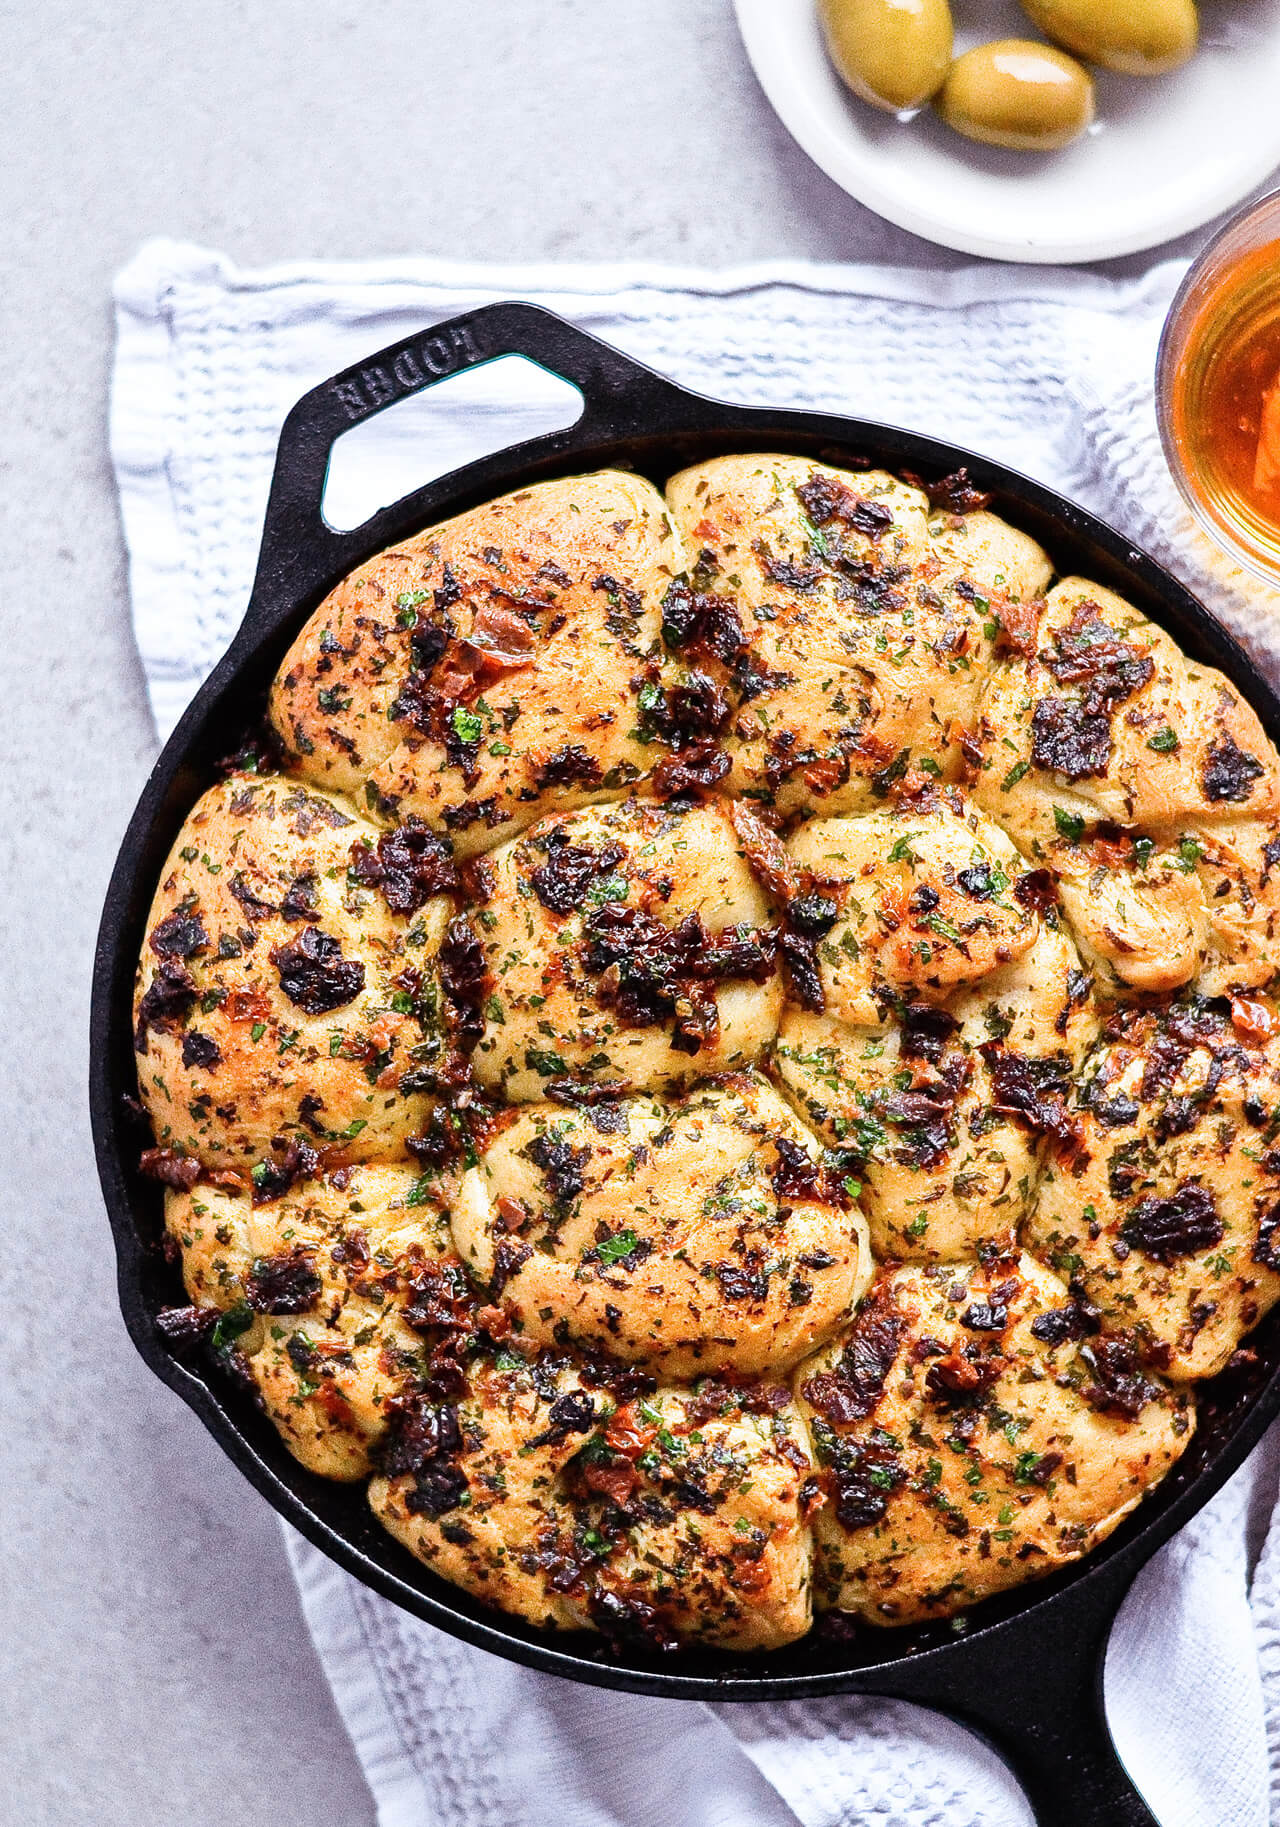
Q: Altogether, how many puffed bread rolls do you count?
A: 11